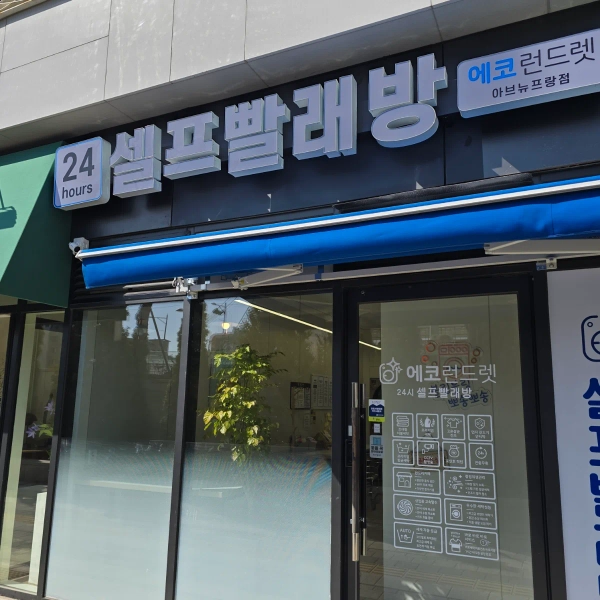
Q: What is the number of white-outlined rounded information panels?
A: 14